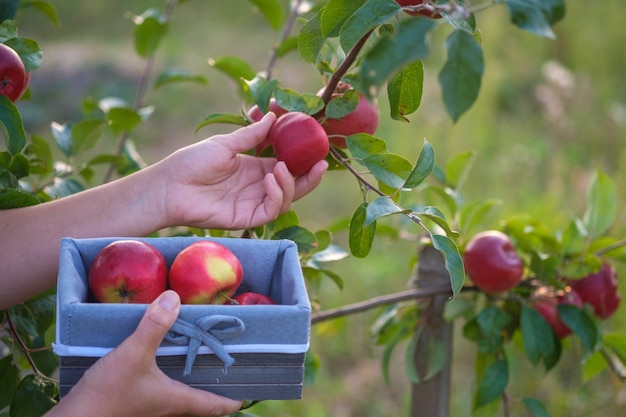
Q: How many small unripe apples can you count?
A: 0